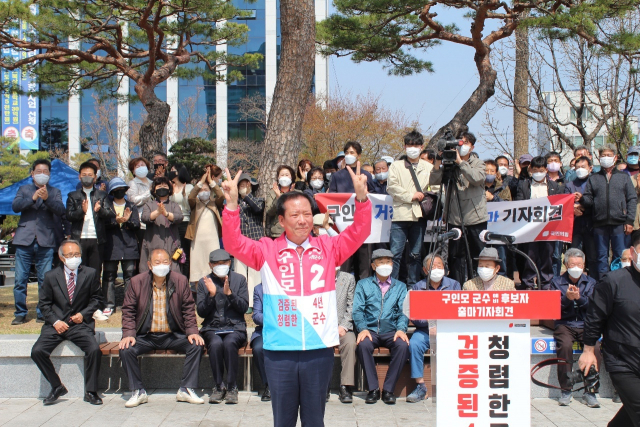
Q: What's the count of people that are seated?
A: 10